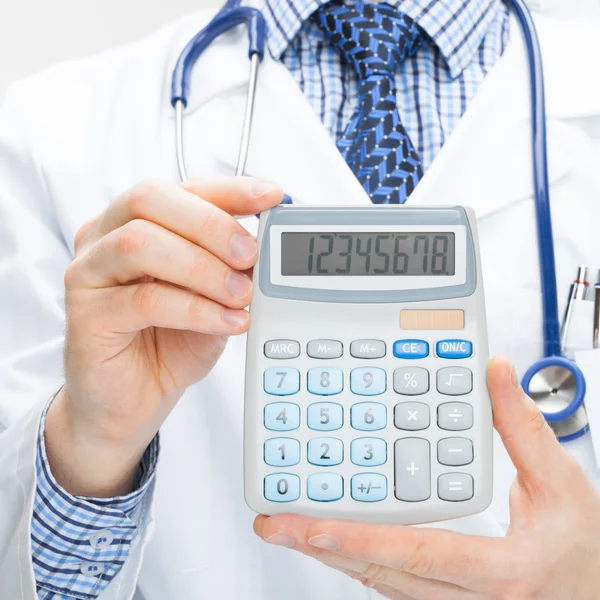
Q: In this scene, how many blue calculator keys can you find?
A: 14